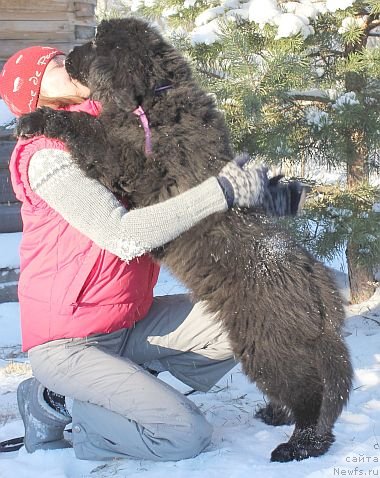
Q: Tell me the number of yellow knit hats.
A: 0